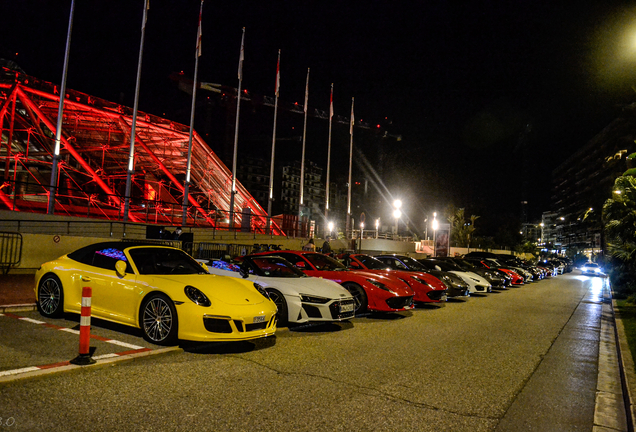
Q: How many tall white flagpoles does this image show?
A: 8